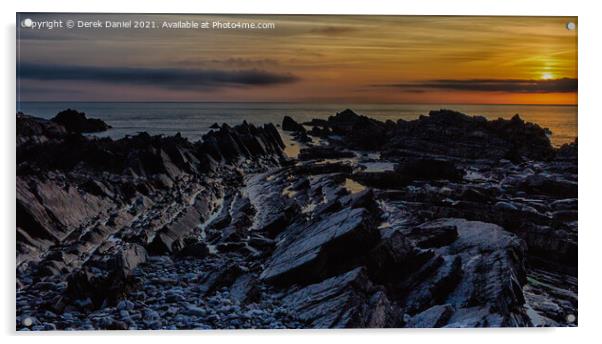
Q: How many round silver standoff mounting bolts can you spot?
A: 4